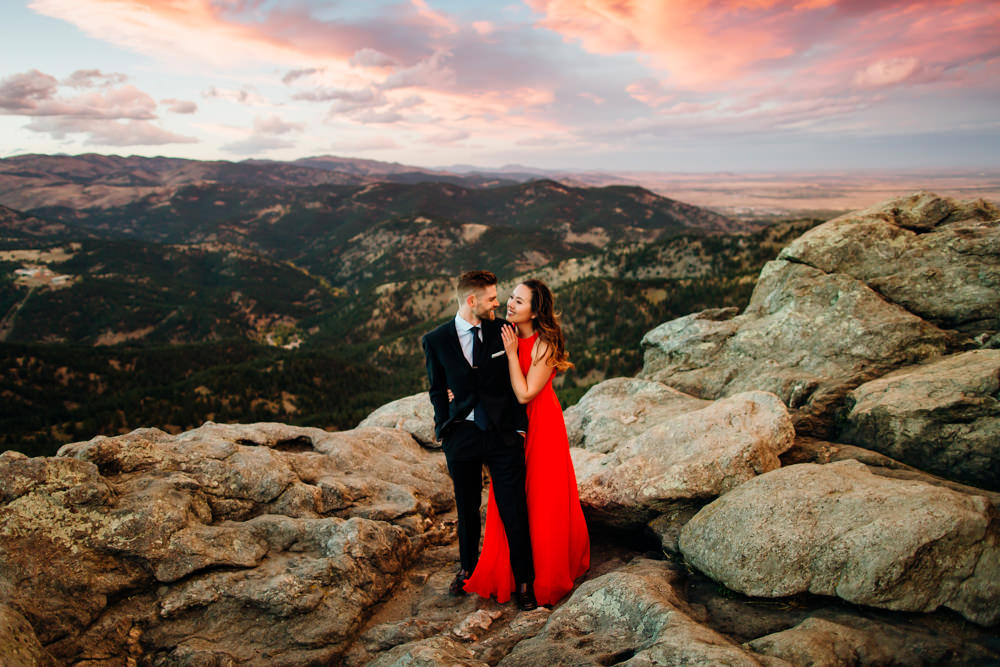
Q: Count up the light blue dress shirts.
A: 1